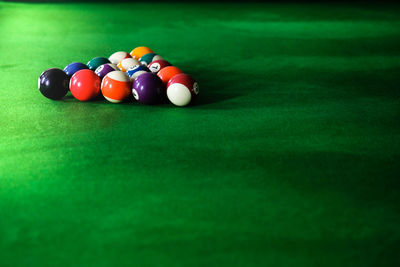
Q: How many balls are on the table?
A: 15